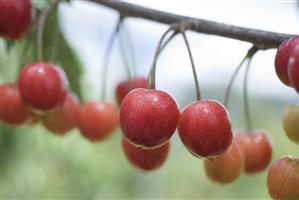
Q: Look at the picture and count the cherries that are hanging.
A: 15